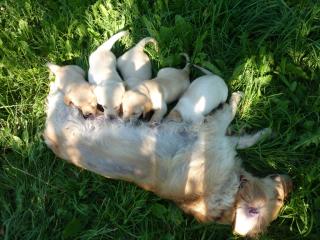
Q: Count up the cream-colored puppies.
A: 5